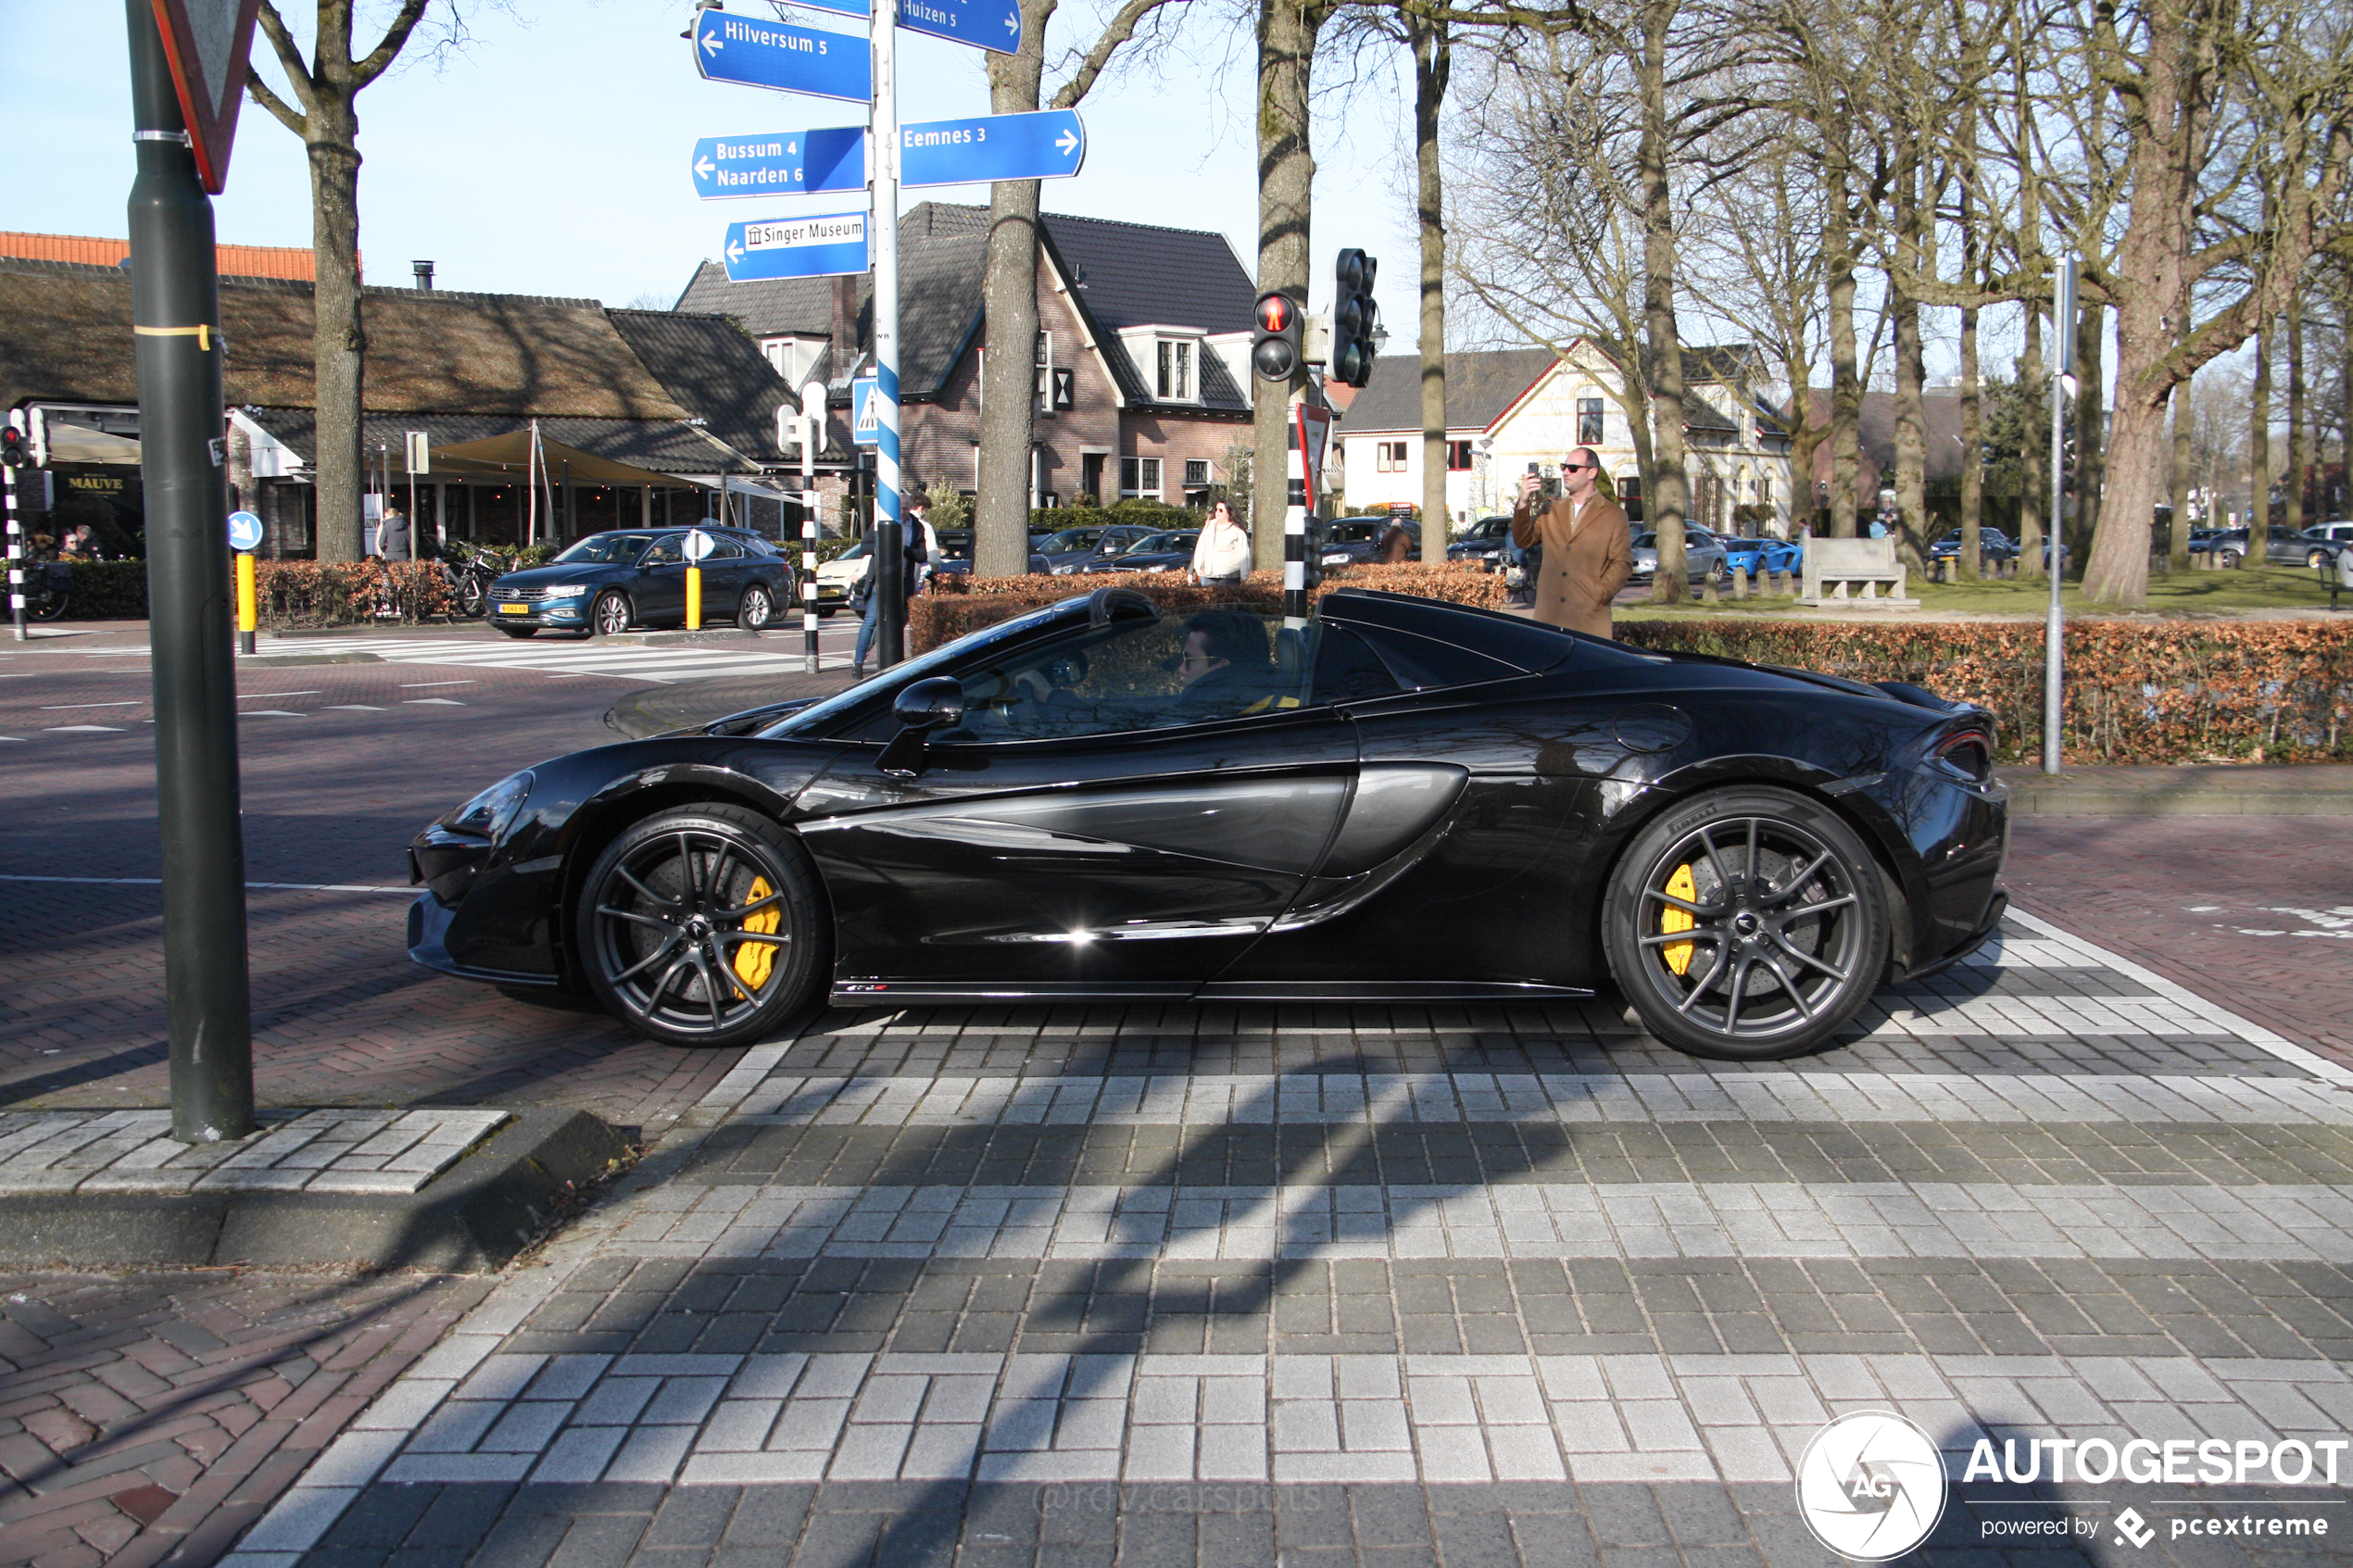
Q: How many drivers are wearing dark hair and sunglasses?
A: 1